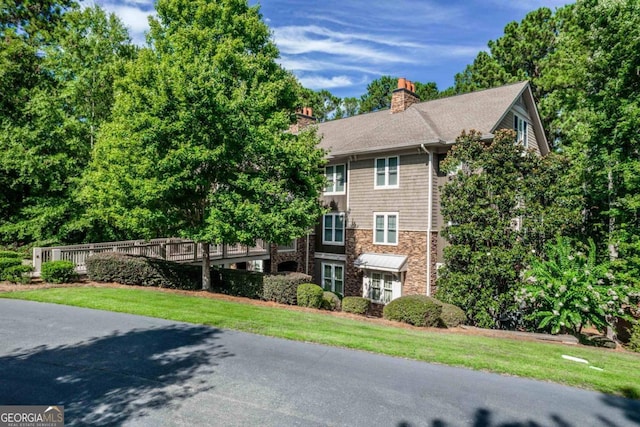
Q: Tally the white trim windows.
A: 7